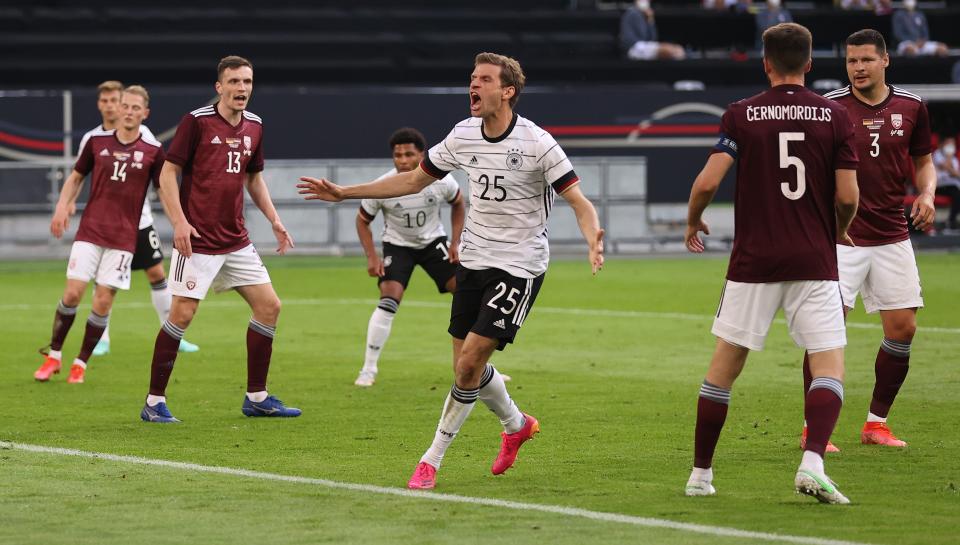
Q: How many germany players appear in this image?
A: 3